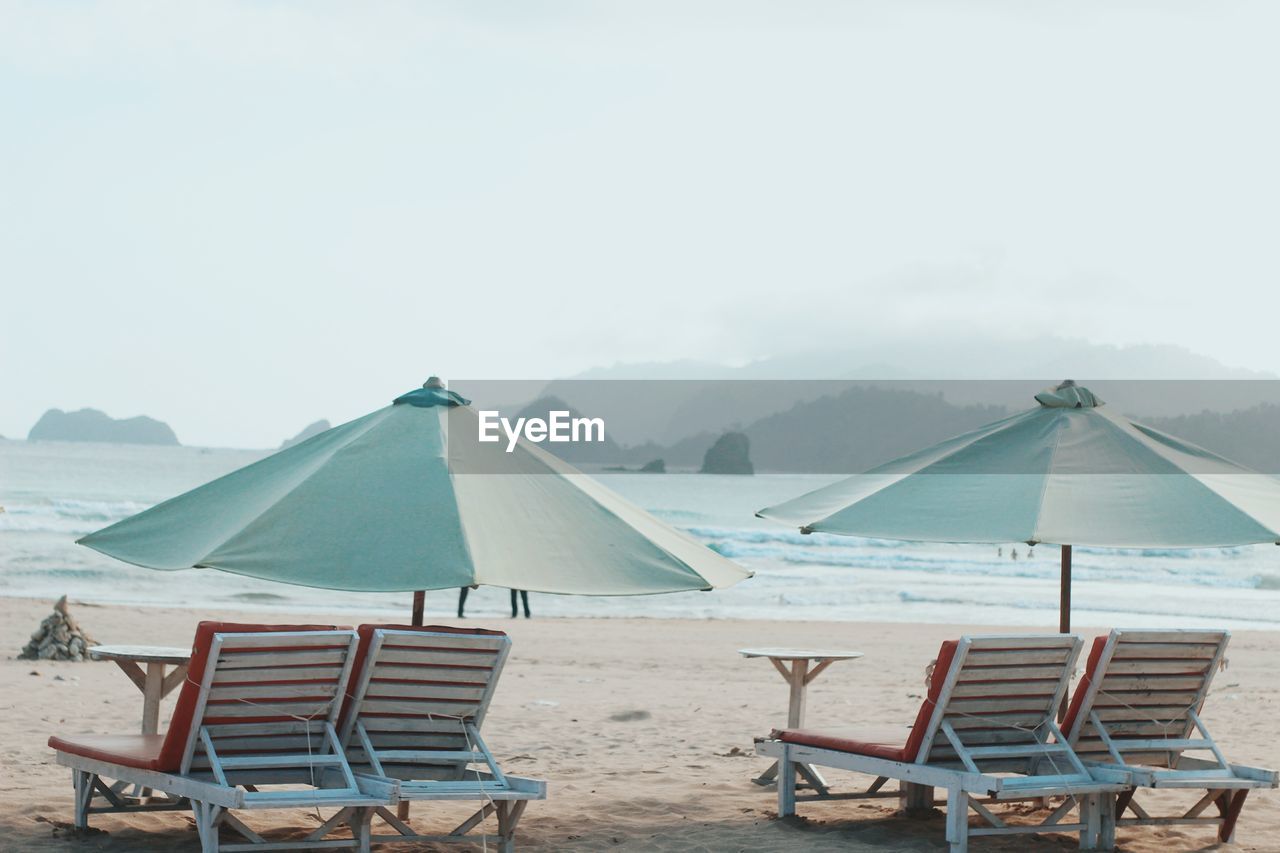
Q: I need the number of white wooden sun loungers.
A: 4